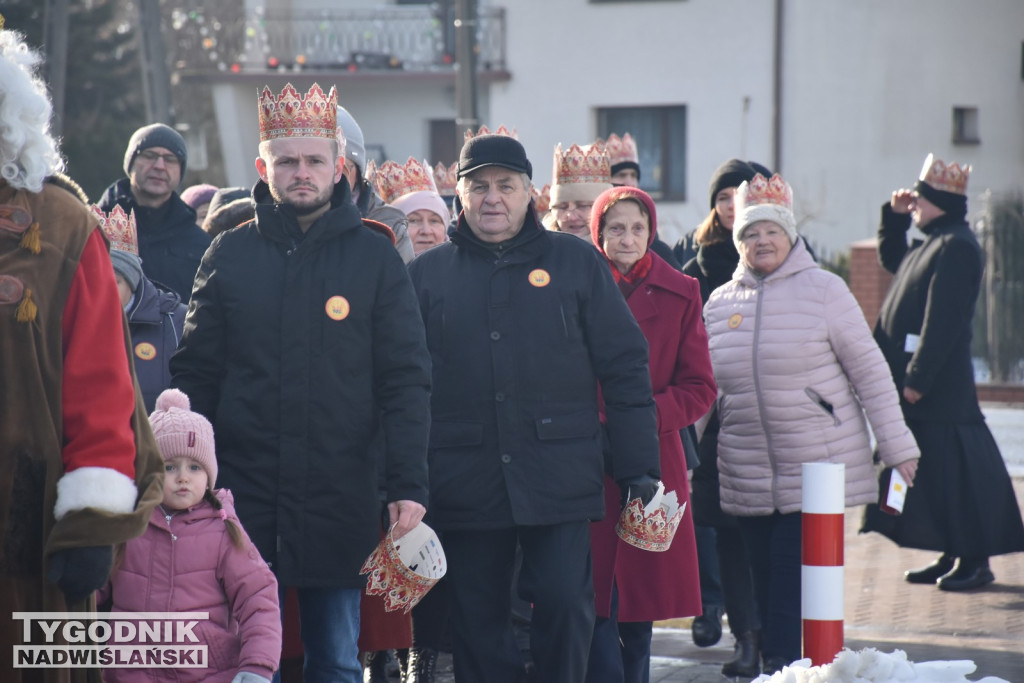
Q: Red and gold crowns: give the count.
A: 12